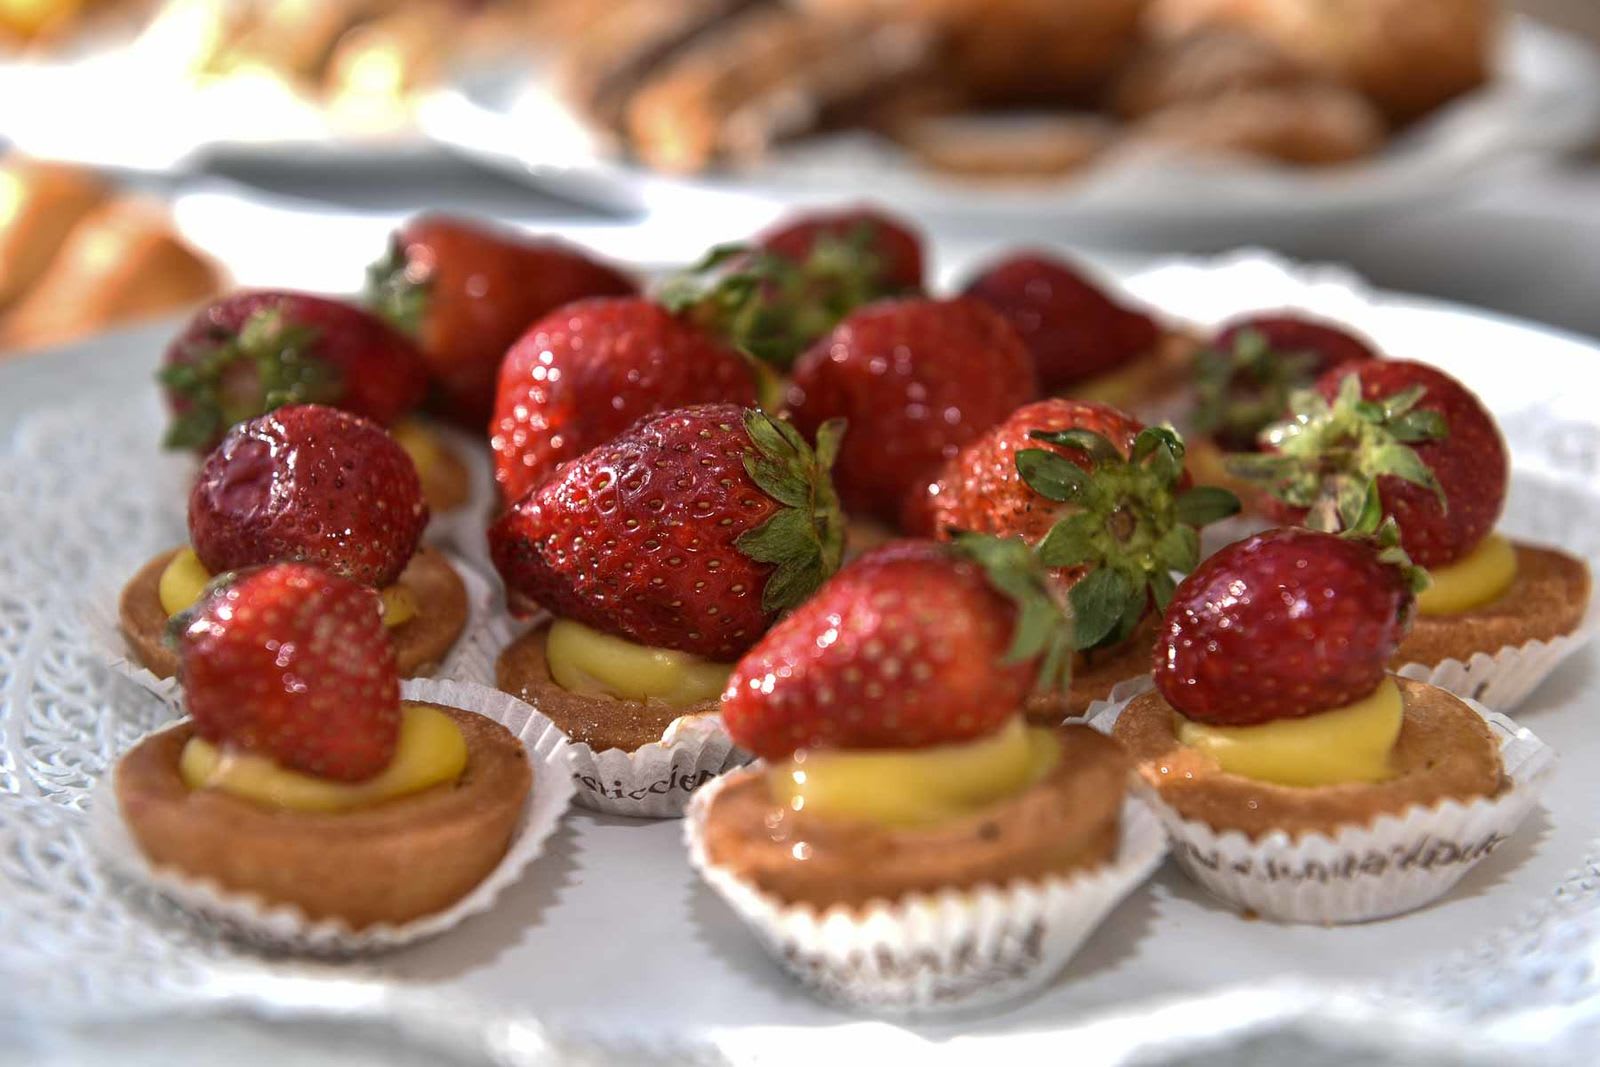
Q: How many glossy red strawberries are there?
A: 14